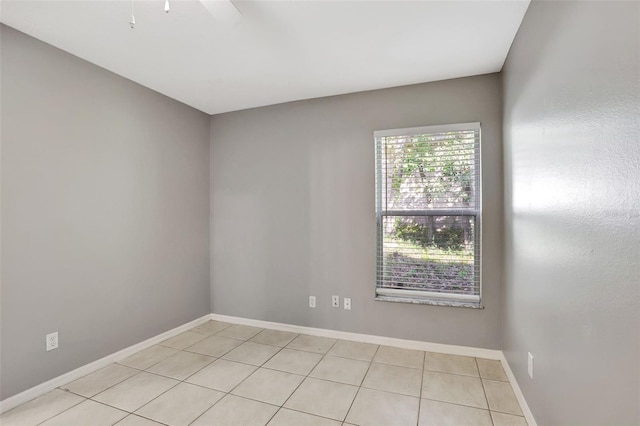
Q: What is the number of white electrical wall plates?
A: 5